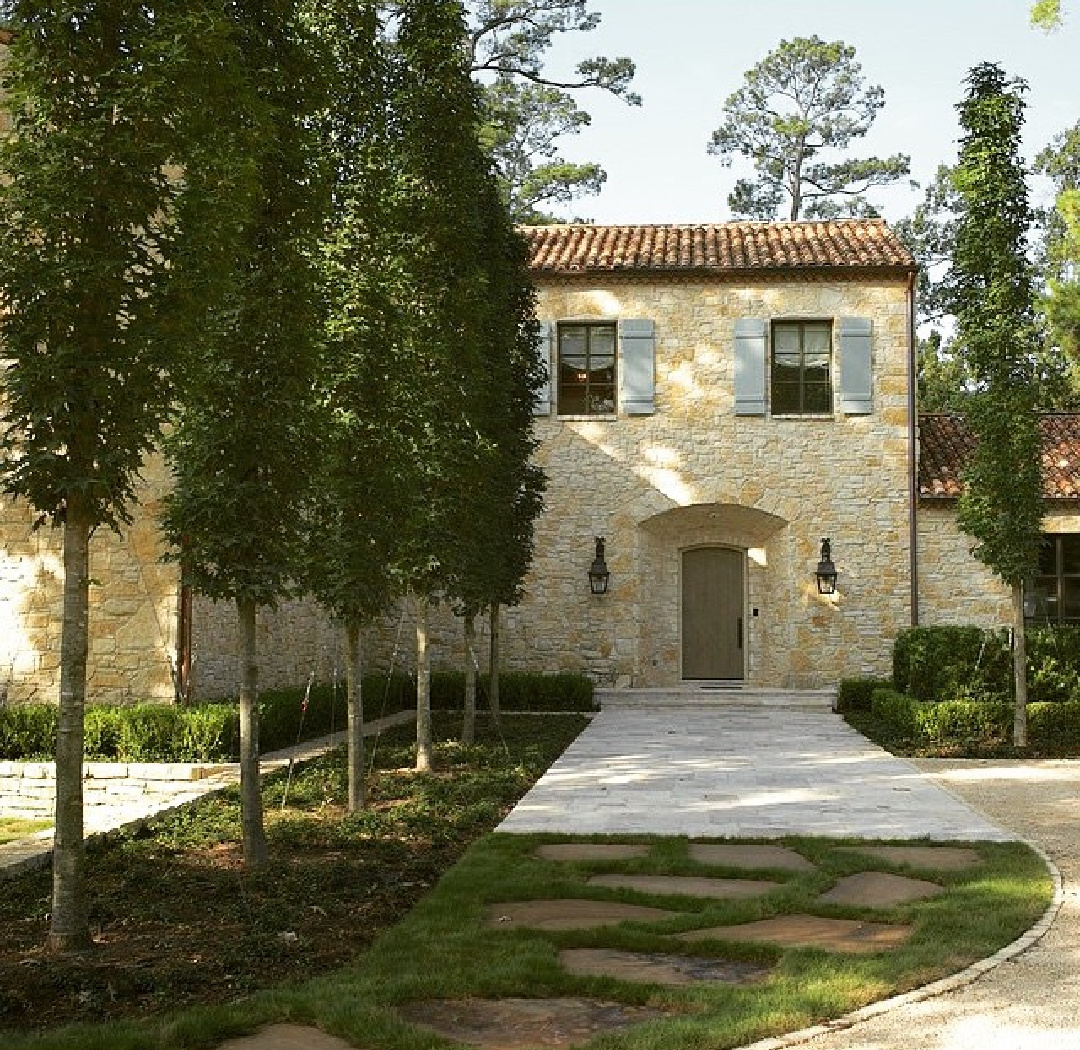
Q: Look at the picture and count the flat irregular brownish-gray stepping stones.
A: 10